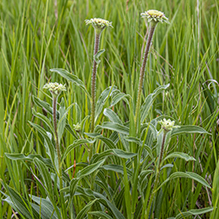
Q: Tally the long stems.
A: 4